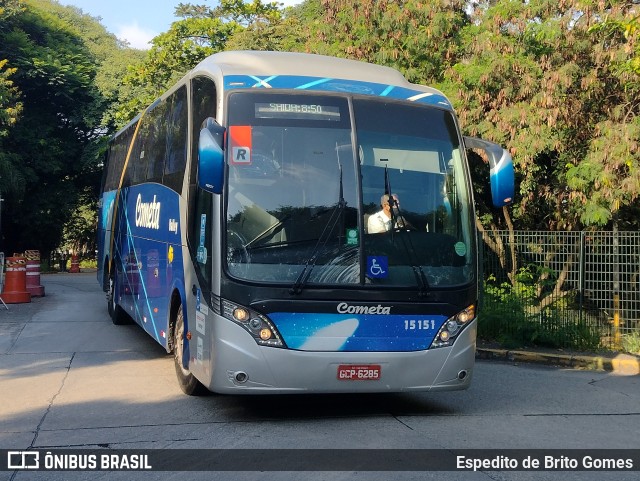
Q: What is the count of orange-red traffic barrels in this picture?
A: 3